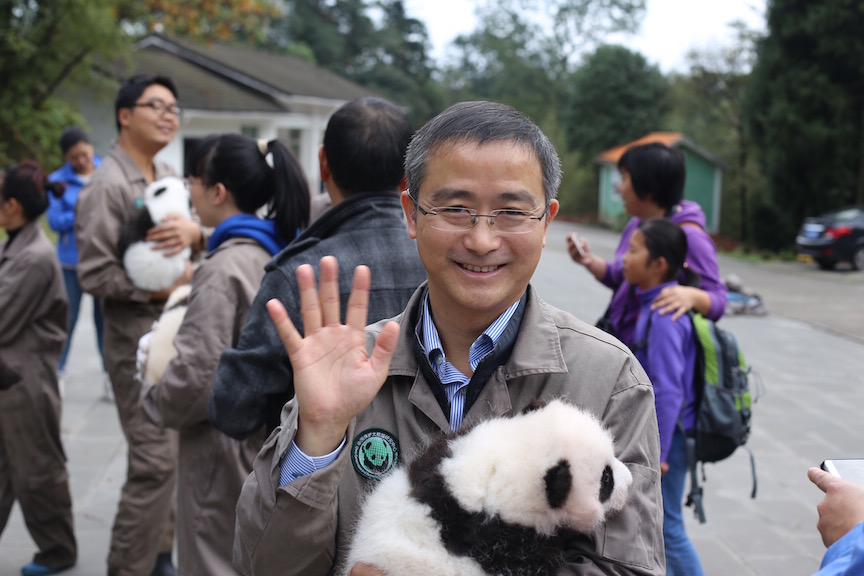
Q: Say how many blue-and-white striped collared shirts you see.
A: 1